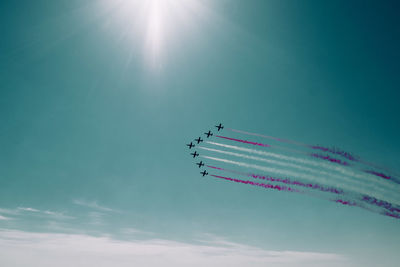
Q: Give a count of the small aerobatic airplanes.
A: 7